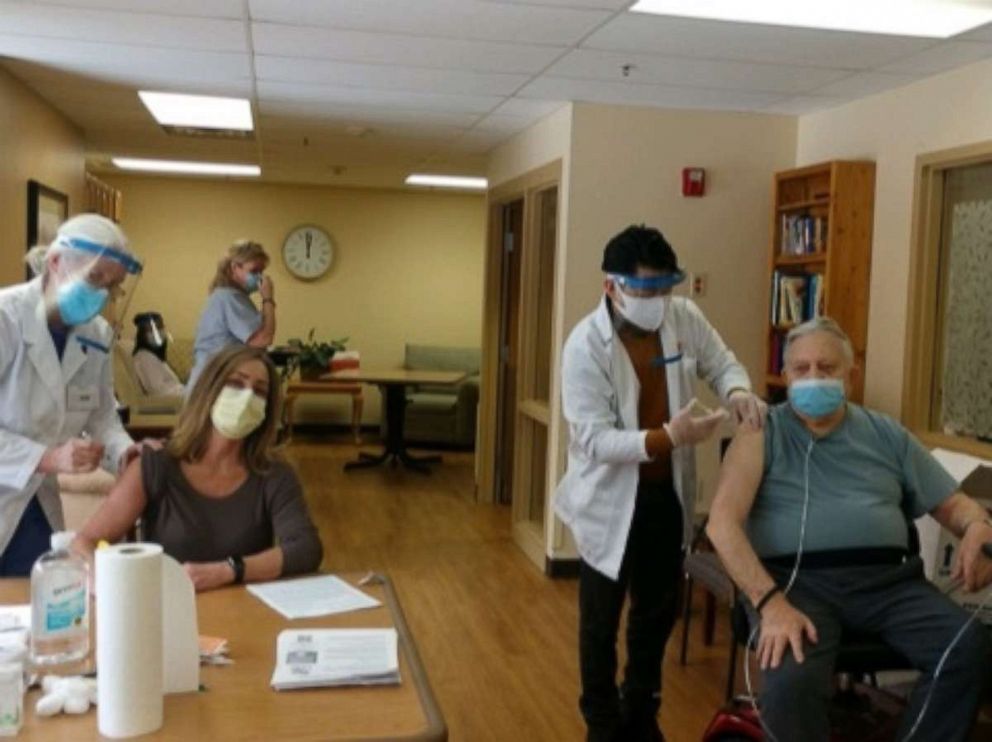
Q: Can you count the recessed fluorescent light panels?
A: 4